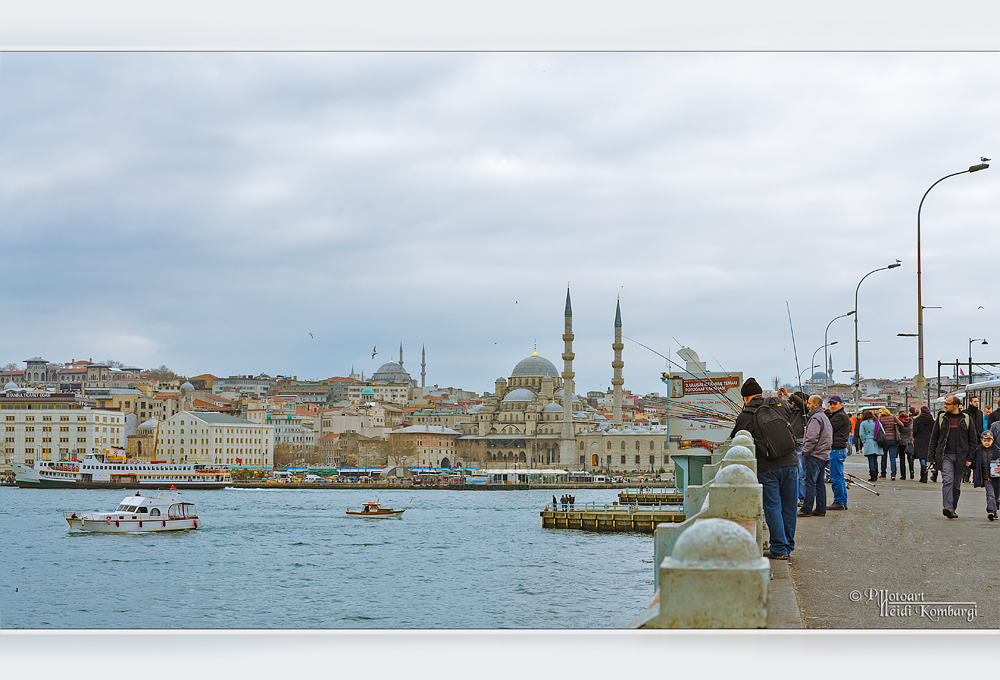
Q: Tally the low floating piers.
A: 2